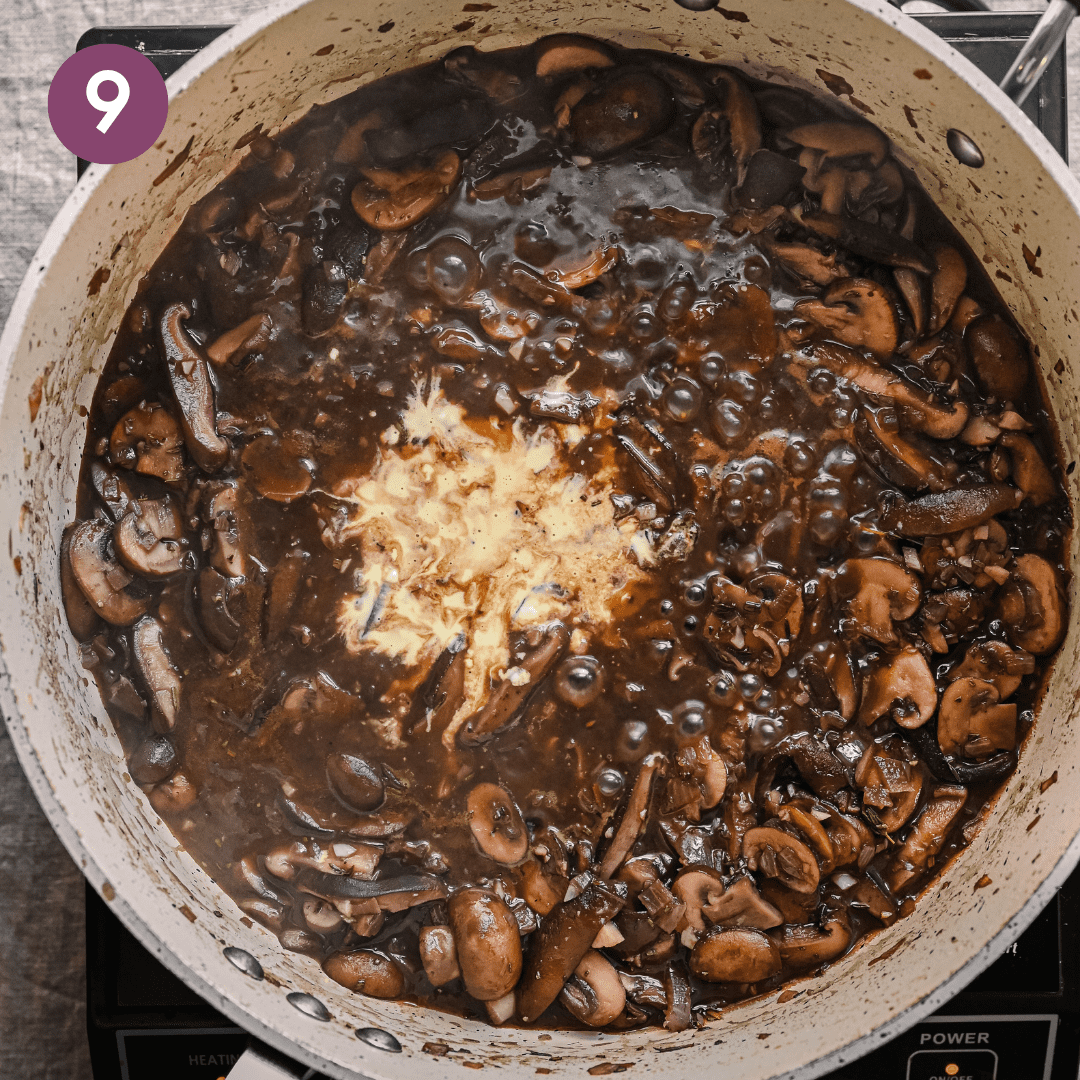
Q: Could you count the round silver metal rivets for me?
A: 5